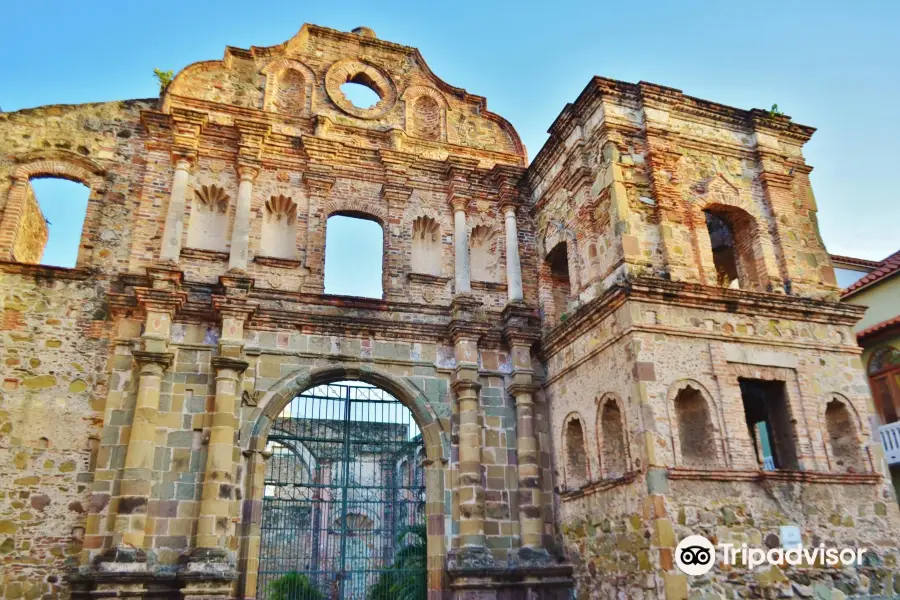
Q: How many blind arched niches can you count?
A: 10